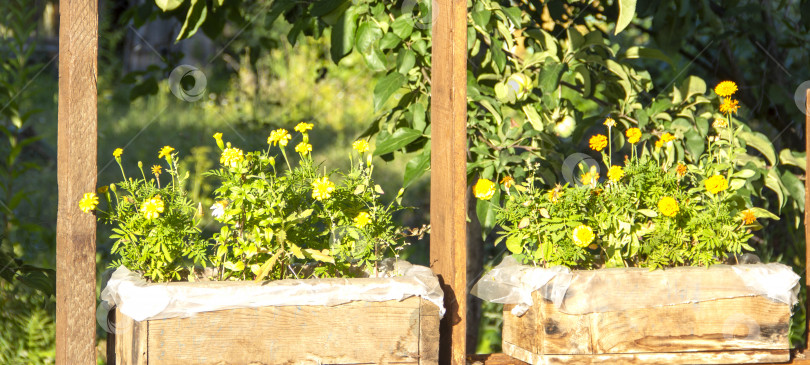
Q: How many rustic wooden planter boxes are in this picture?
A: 2